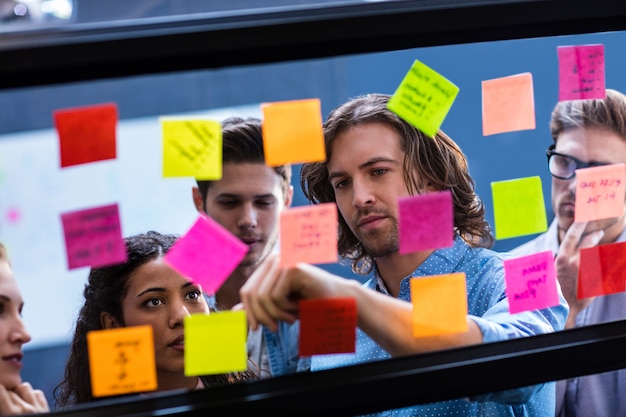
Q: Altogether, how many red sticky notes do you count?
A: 3